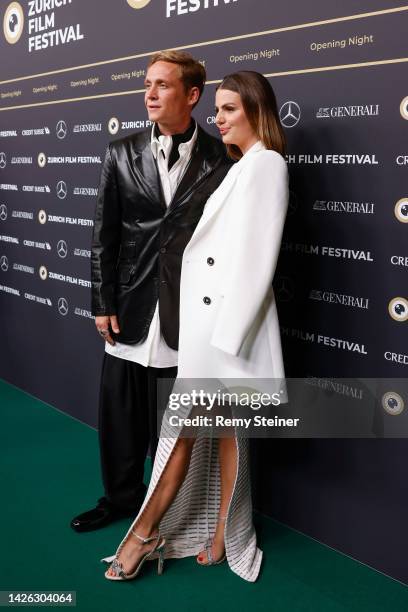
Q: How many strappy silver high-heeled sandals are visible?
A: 2